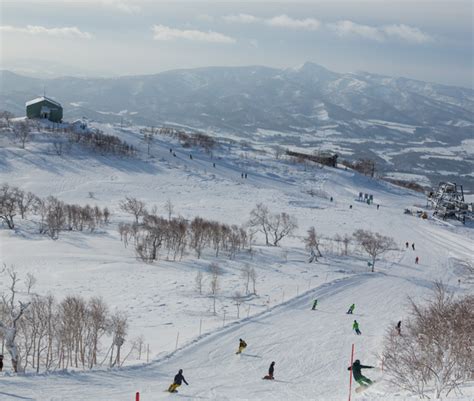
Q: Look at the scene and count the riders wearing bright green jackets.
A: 3